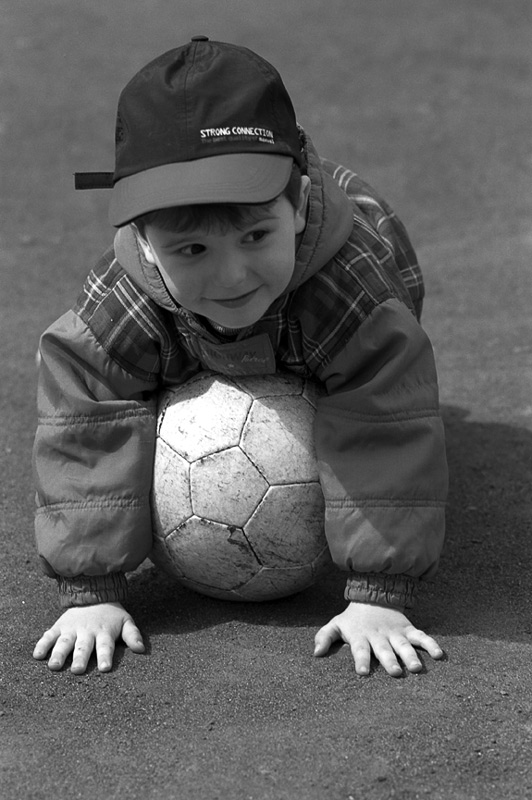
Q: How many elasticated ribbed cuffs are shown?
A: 2